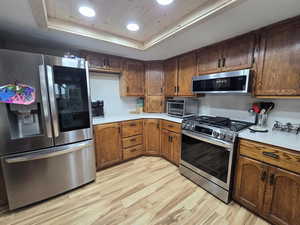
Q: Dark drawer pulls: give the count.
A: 5